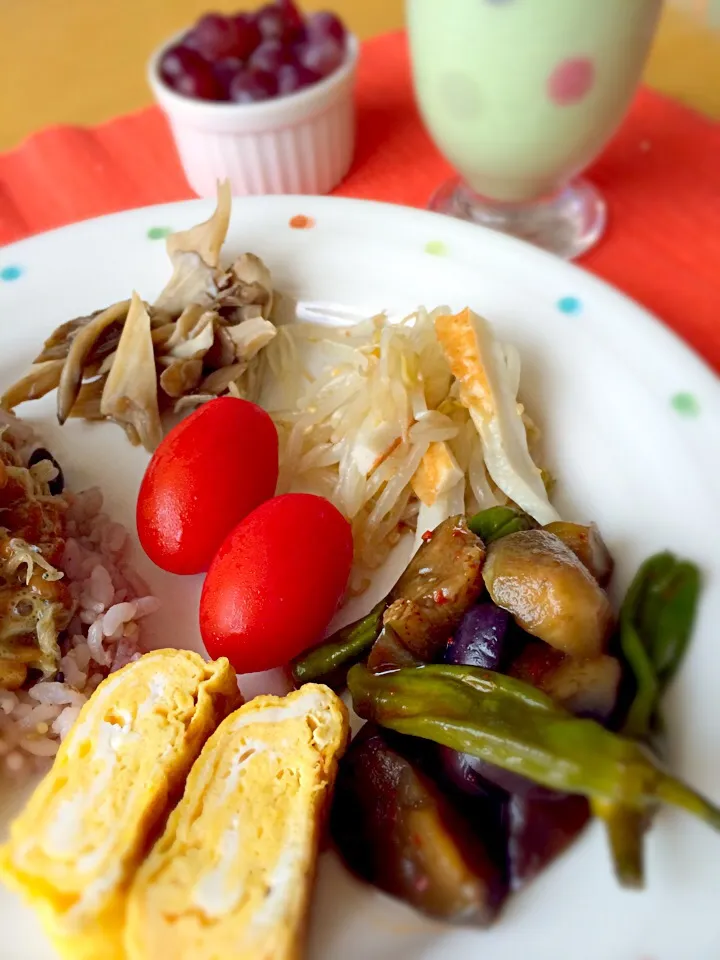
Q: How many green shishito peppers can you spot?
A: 4